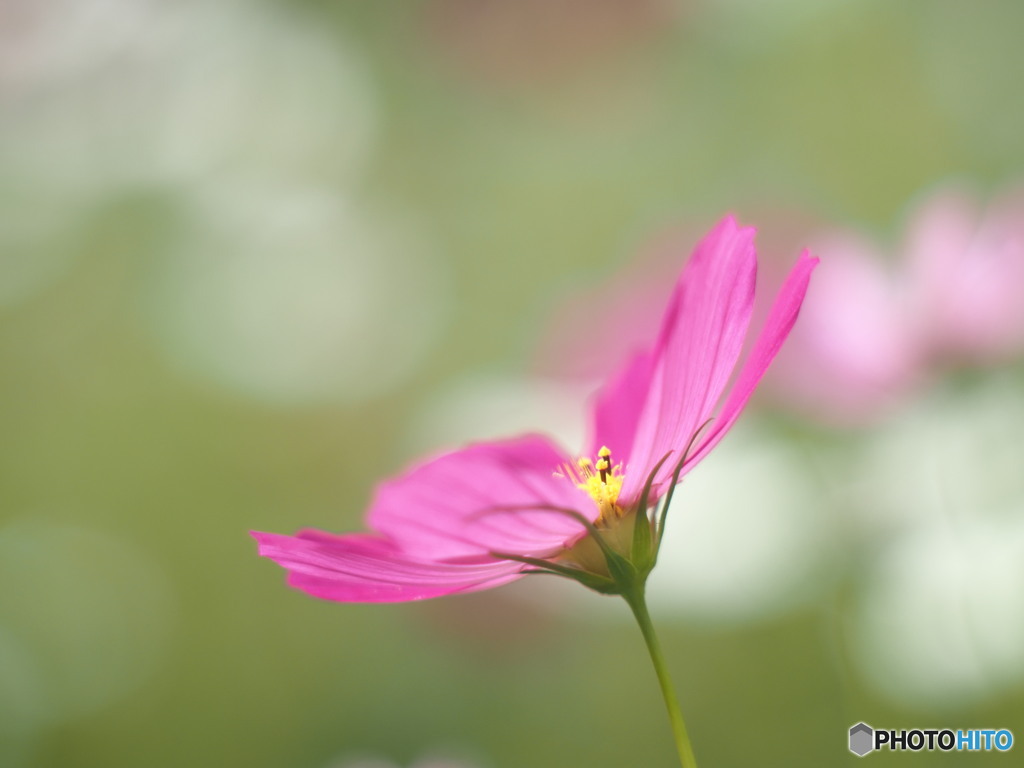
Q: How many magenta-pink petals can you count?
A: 5